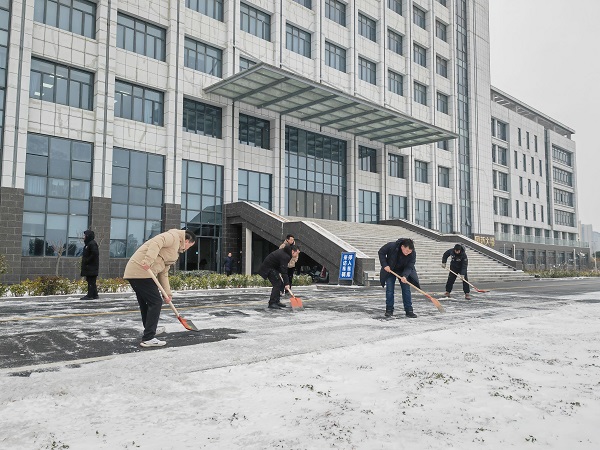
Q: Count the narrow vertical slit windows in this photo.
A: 14